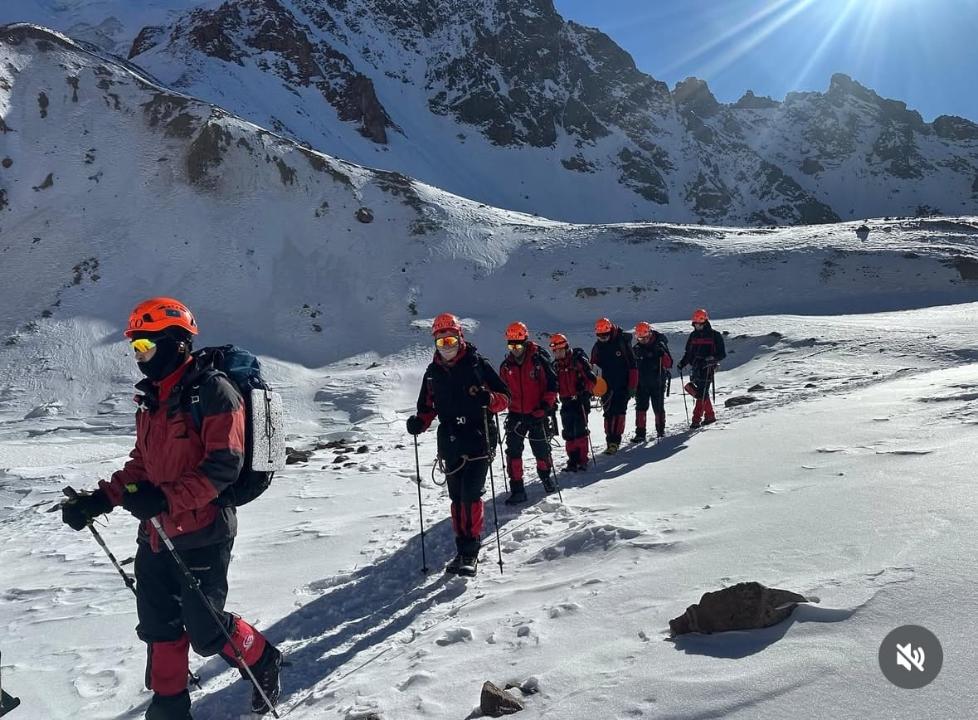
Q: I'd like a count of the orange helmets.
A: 7